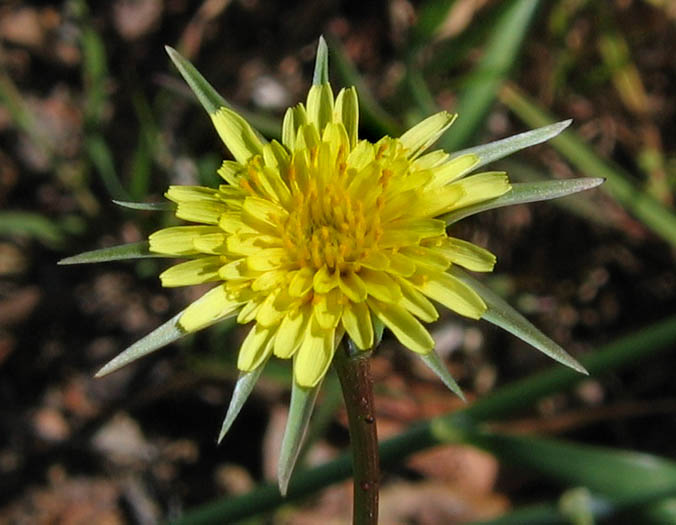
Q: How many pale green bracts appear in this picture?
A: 11